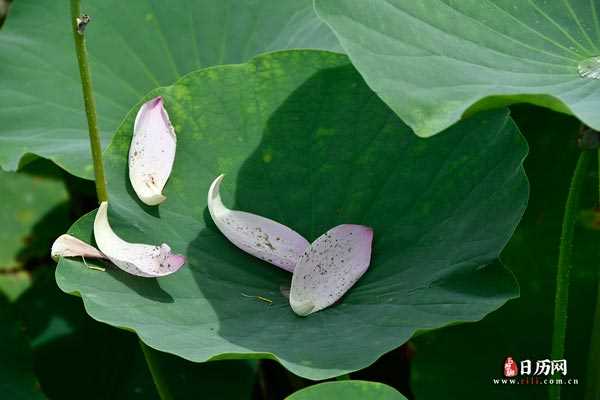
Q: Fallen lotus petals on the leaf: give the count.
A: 5